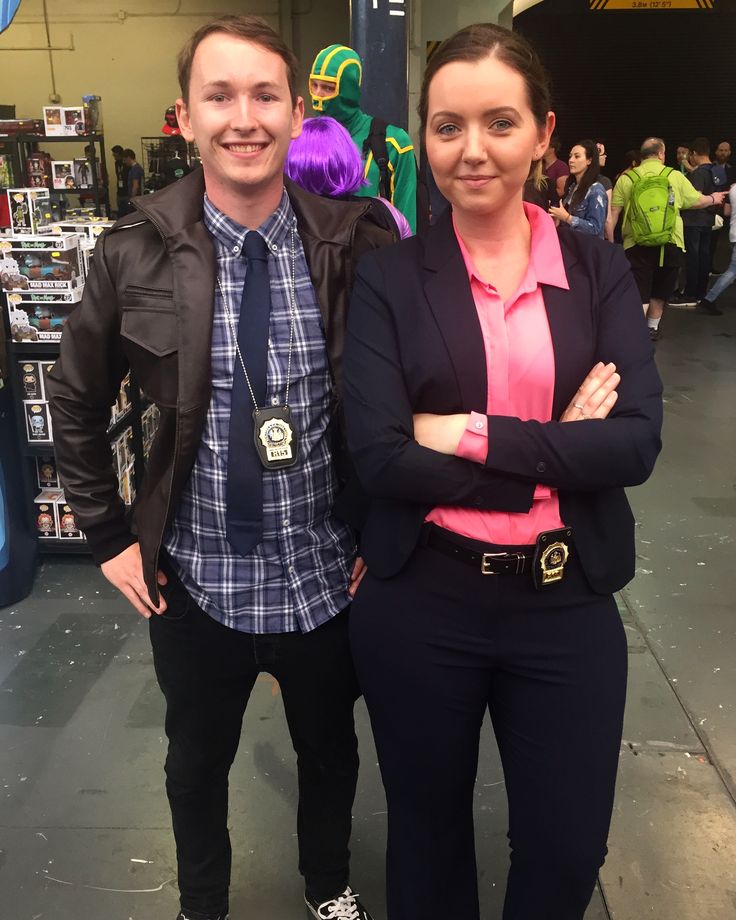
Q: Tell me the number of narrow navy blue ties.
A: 1